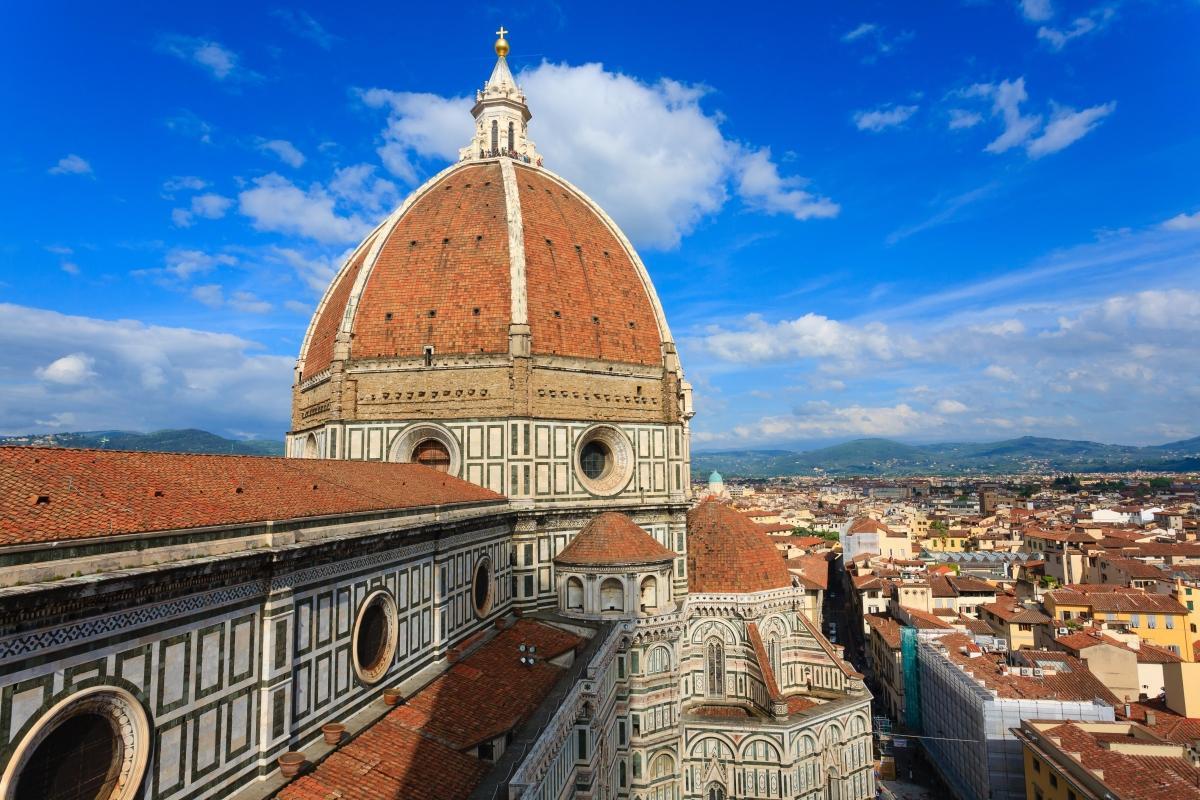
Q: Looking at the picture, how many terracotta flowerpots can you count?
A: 6